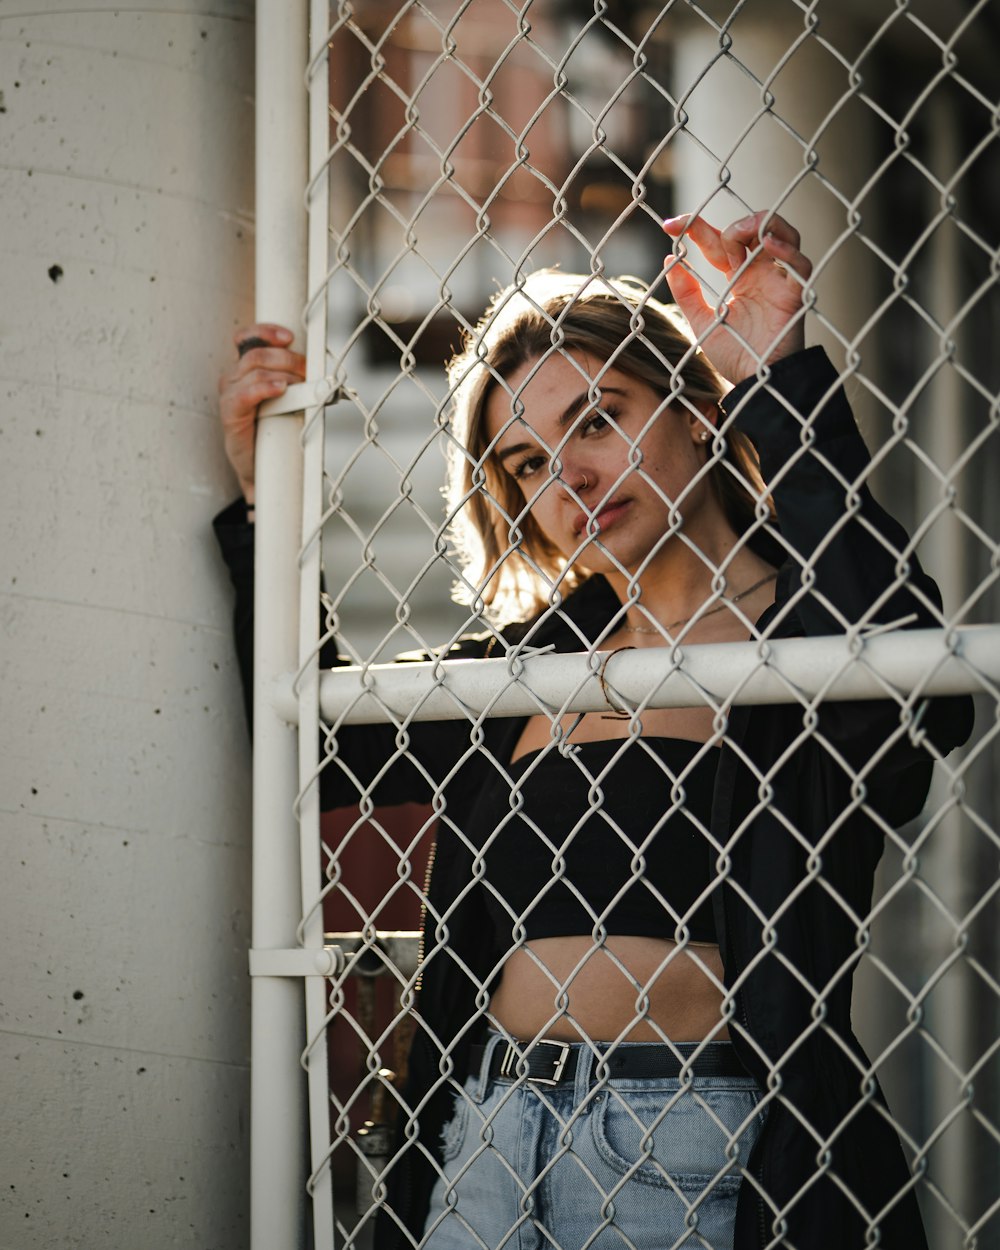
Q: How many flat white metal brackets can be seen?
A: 2